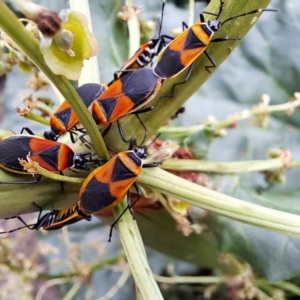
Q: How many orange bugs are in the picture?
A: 7